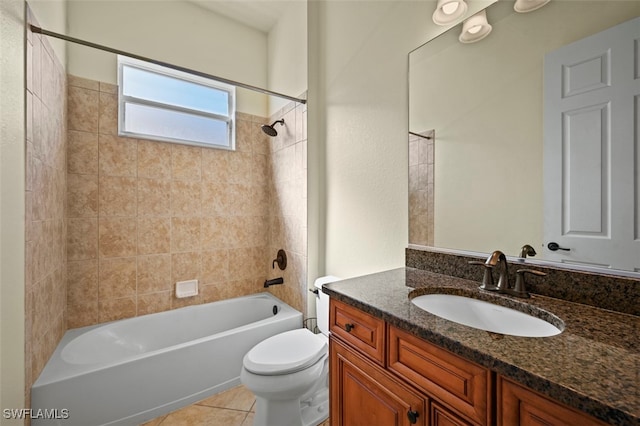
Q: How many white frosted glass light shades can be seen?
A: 3